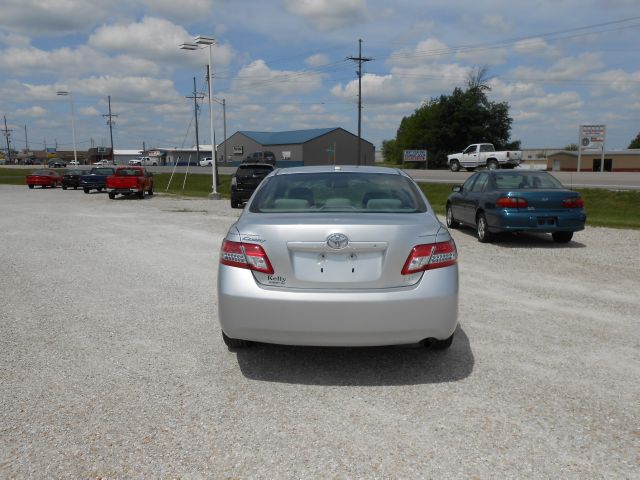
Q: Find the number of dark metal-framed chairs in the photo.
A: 0